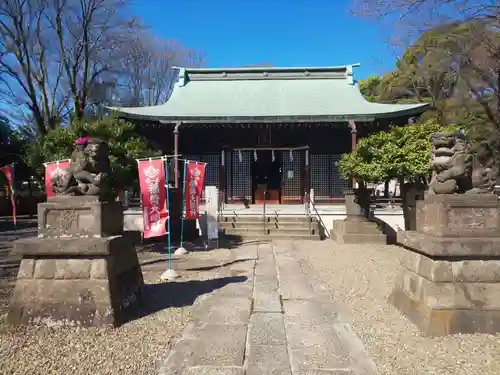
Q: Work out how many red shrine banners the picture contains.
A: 4